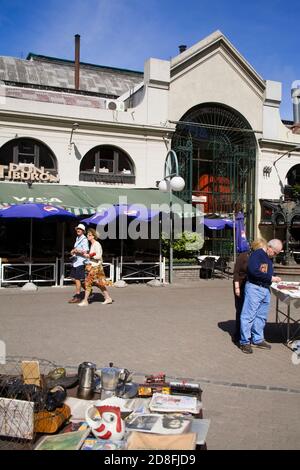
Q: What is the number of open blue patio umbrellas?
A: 3